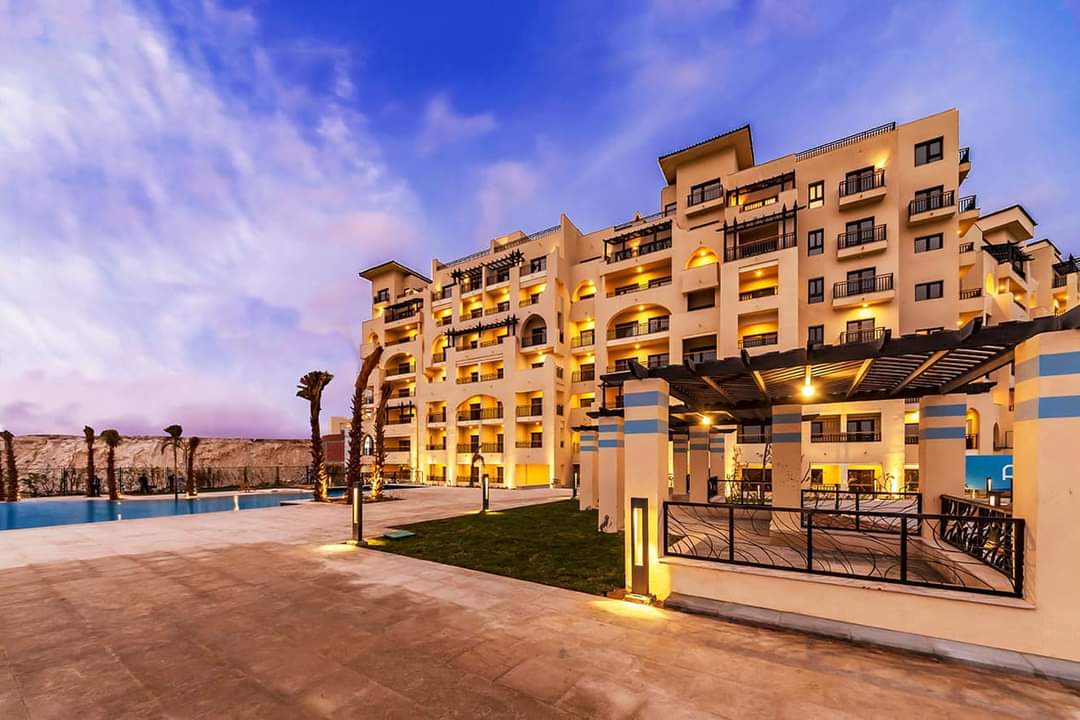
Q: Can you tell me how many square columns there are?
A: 9